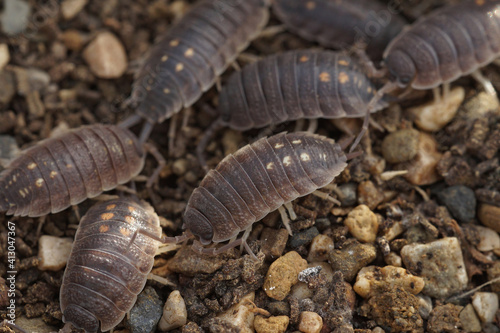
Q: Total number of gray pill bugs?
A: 7